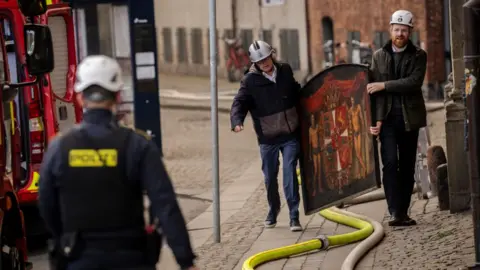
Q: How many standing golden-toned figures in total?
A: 2